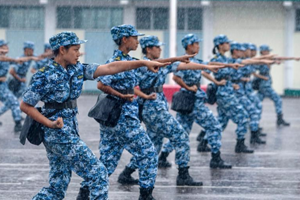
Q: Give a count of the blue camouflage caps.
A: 12